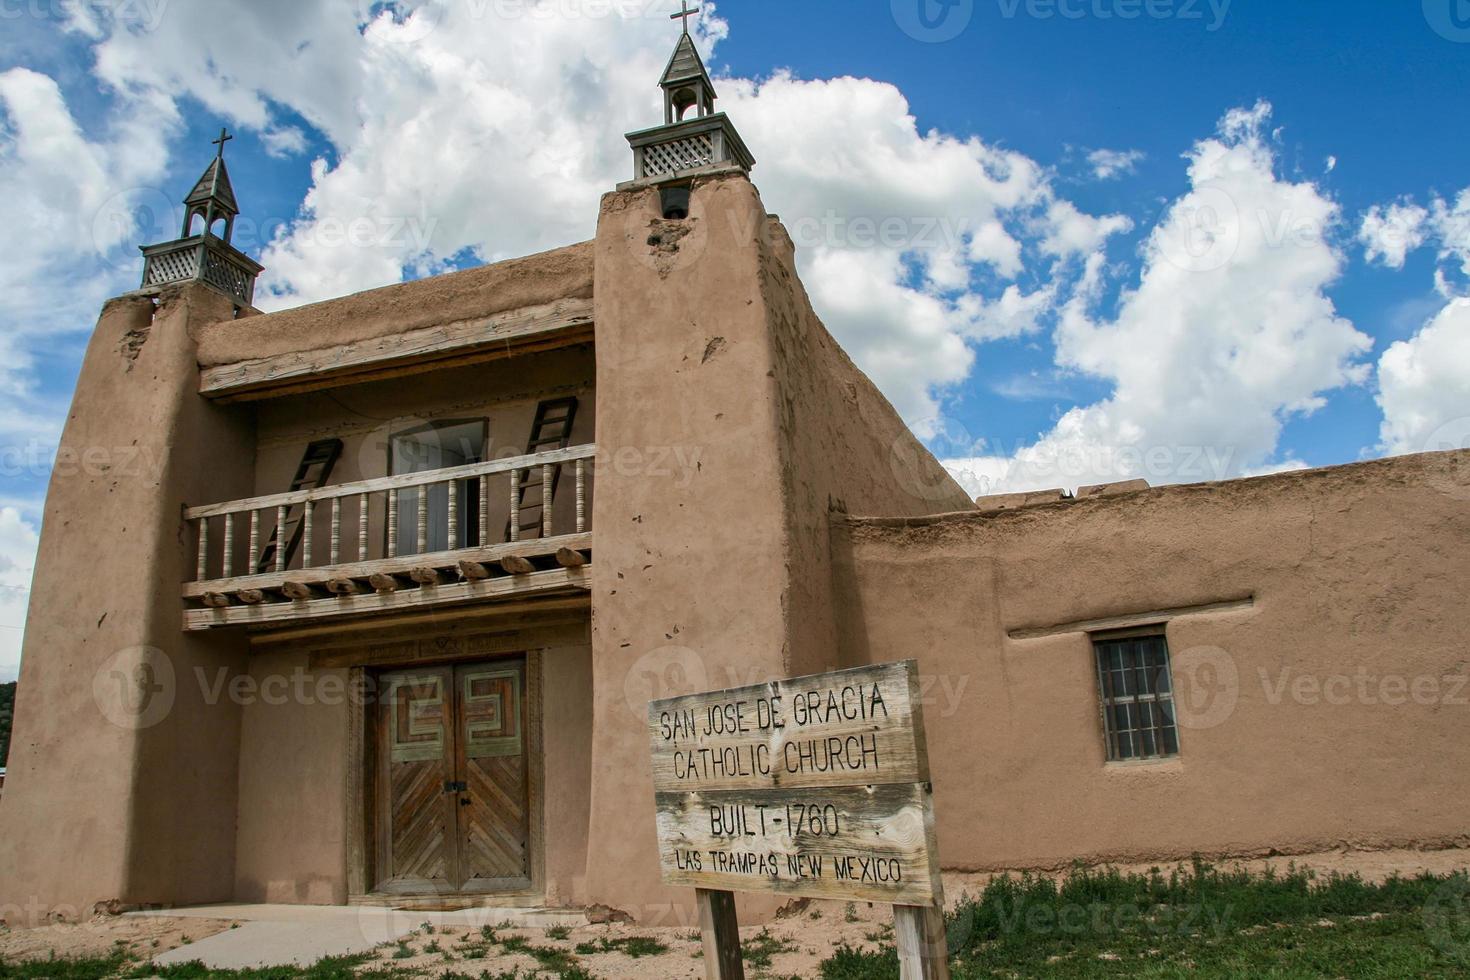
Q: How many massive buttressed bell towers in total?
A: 2